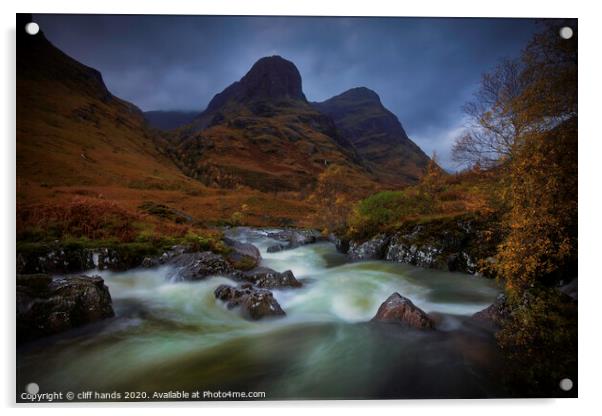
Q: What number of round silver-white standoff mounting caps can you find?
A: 4